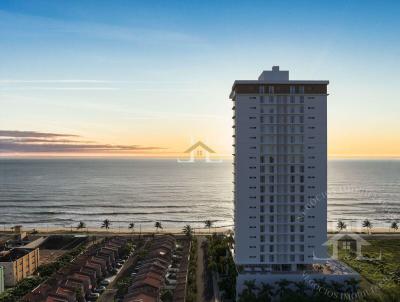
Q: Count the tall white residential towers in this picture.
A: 1